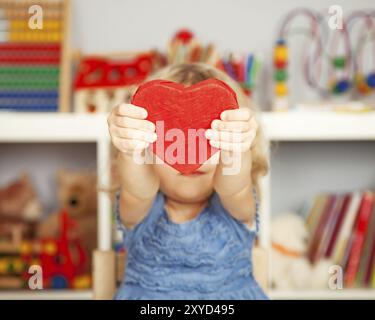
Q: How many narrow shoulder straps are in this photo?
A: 2